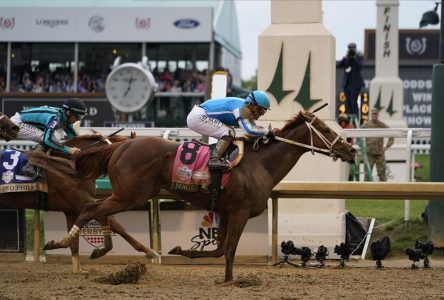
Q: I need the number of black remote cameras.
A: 7